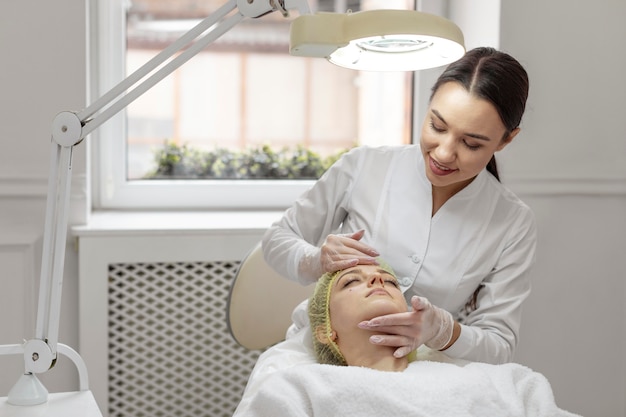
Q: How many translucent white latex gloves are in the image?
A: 2